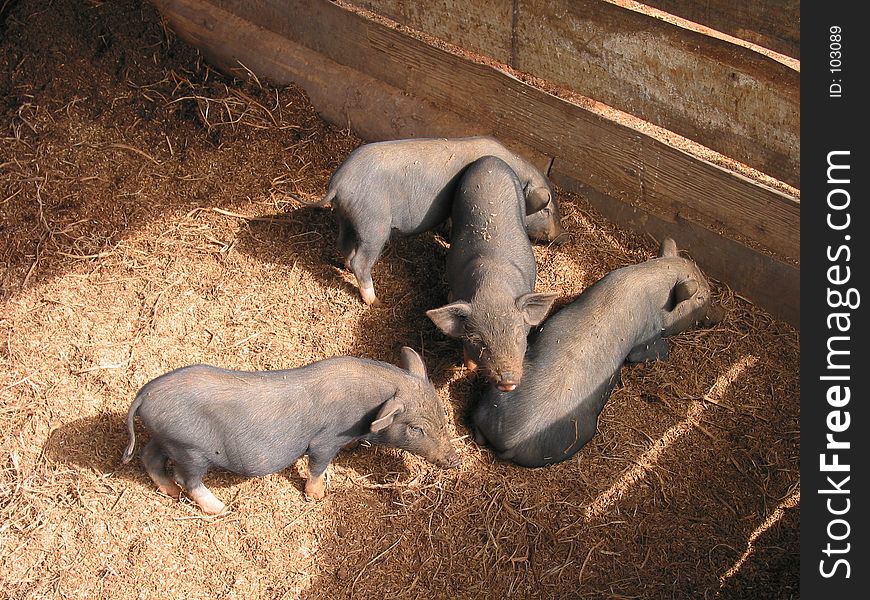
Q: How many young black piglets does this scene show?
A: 4